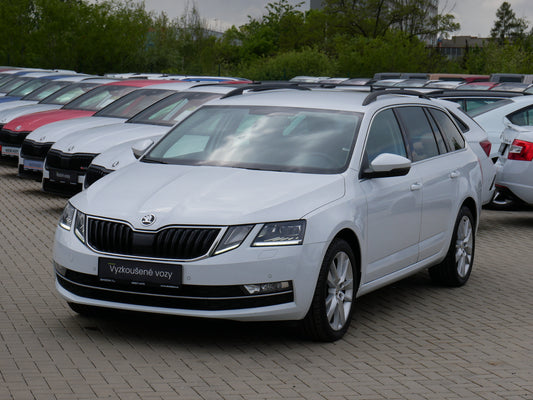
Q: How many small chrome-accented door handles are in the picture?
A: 2